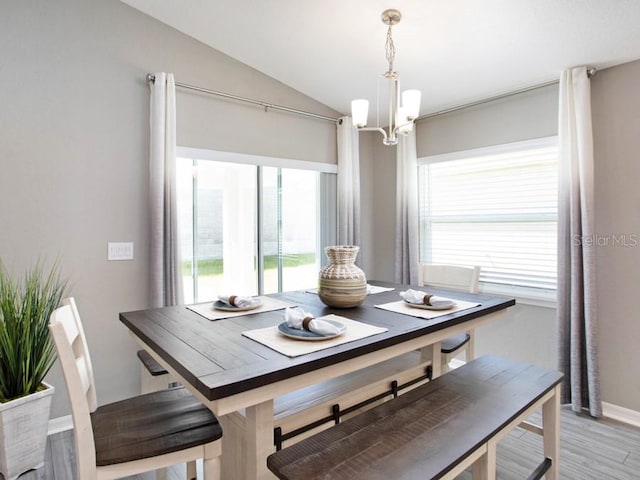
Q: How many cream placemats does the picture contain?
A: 4